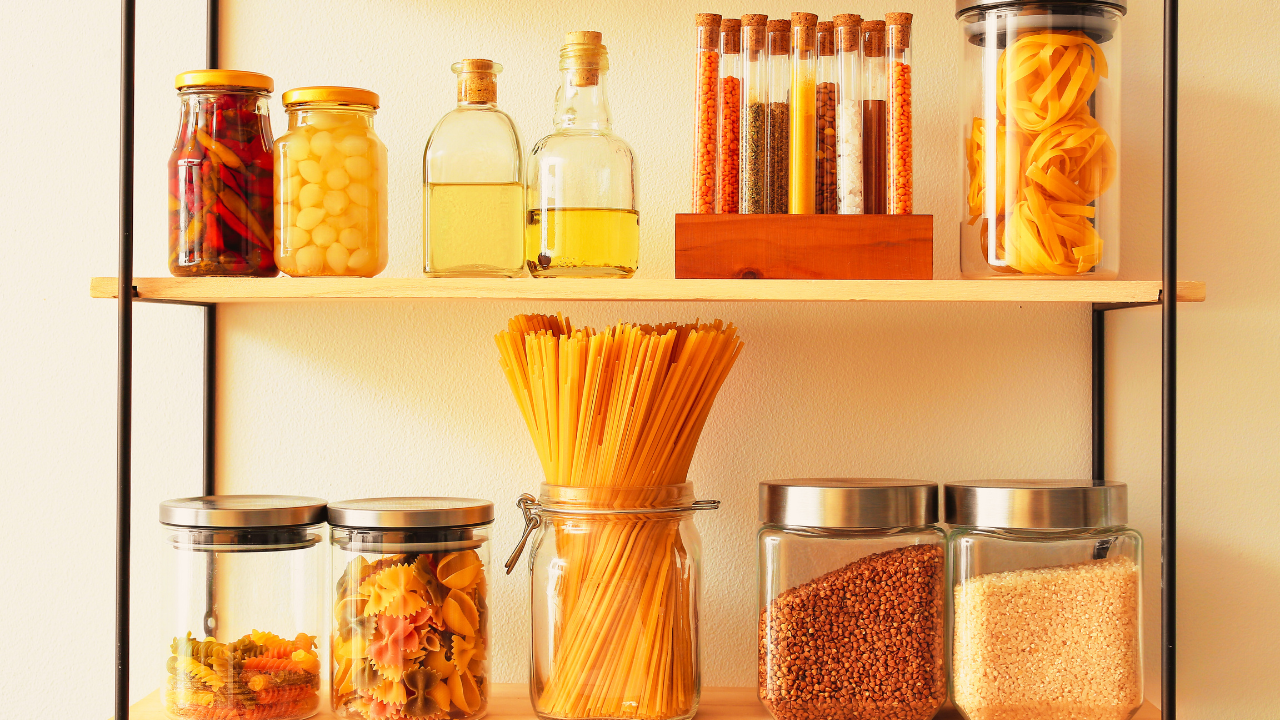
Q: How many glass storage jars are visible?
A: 8